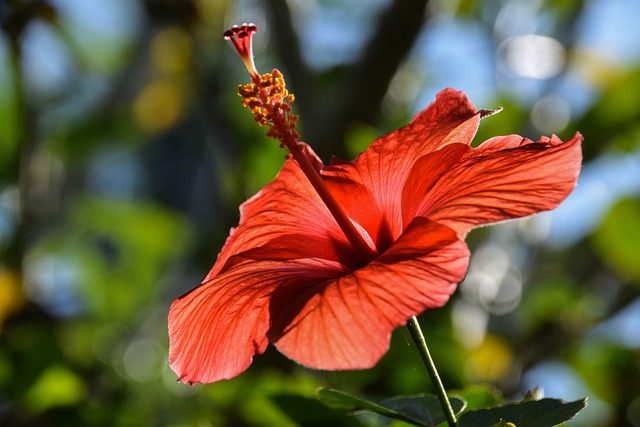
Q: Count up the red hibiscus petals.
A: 5